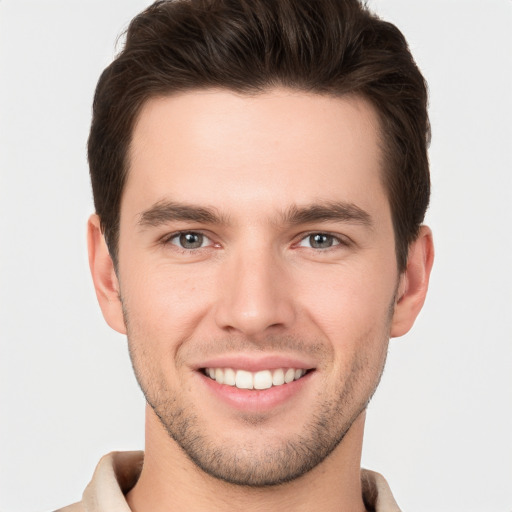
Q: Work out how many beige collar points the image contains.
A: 2